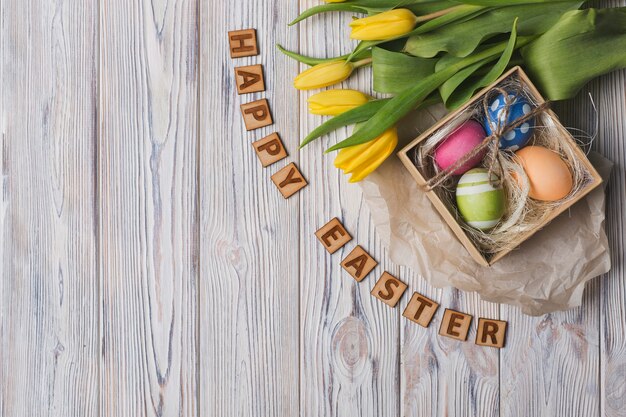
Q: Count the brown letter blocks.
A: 11